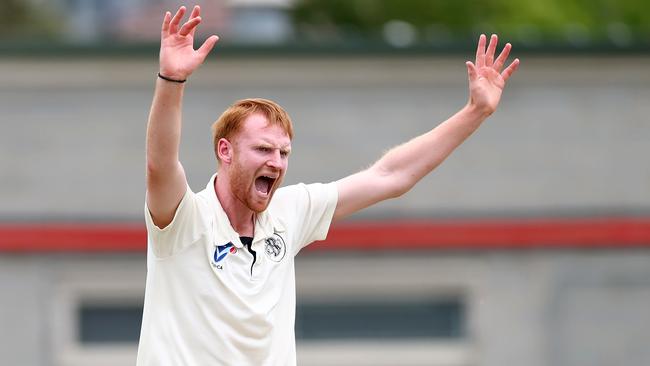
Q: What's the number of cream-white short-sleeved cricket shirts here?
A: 1